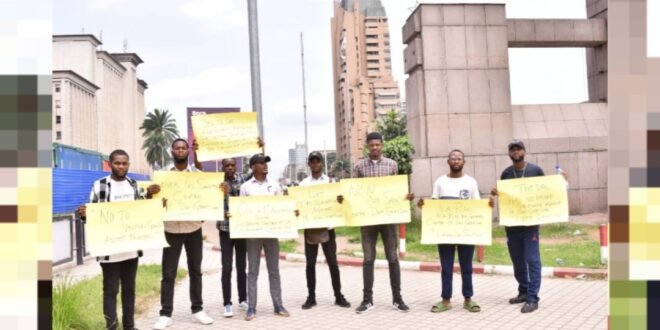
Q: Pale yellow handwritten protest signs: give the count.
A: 8